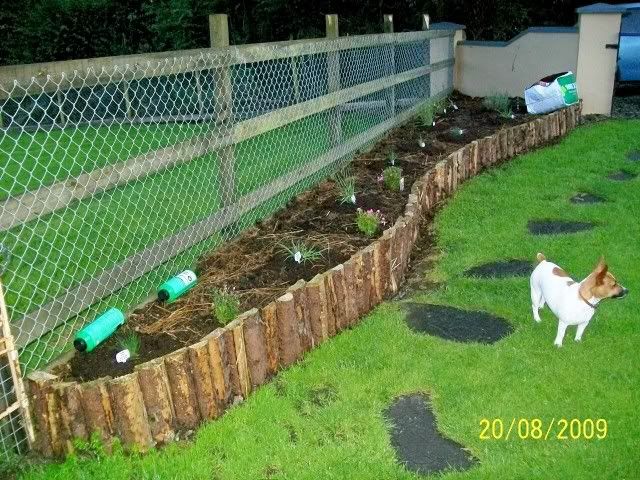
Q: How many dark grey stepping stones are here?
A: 7